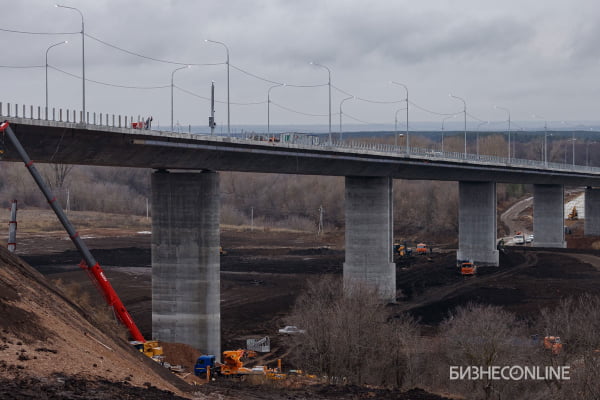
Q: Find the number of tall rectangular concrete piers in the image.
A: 5